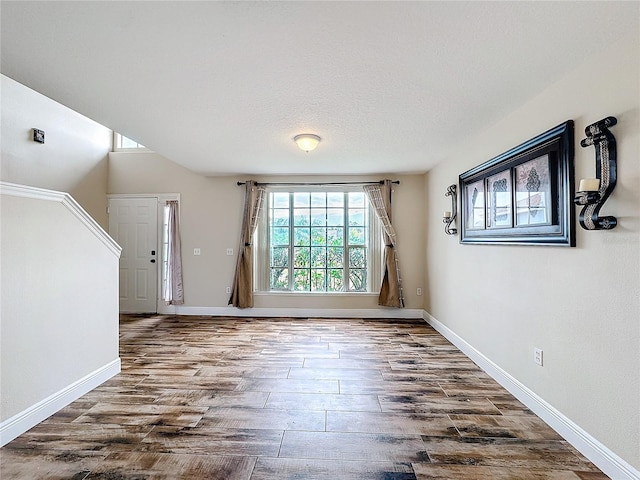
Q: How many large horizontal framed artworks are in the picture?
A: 1